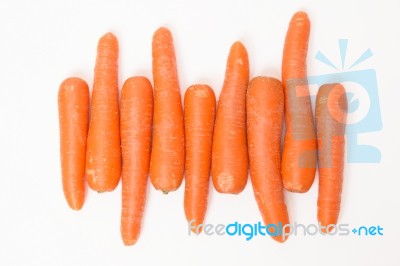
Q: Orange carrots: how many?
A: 9